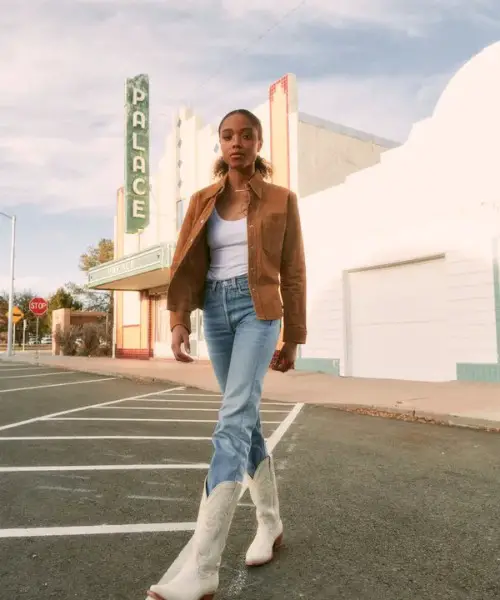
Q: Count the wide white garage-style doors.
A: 1